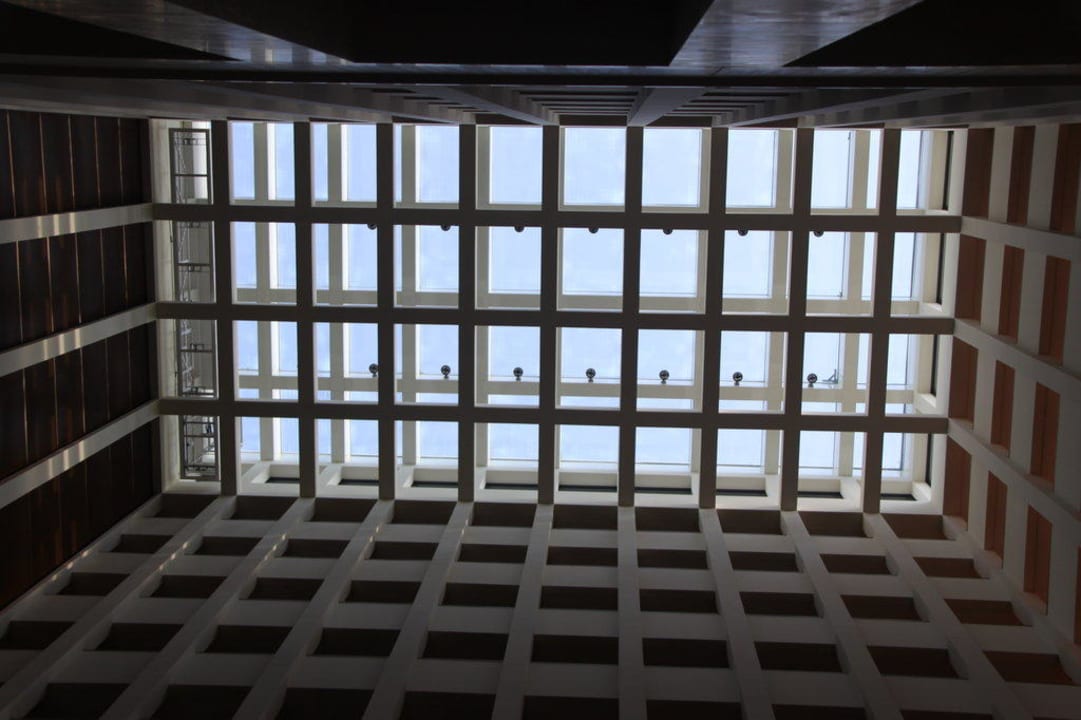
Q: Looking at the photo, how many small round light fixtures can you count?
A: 14